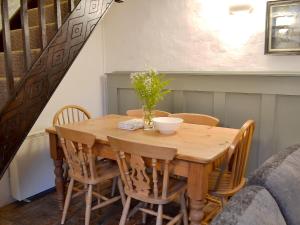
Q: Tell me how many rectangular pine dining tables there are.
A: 1